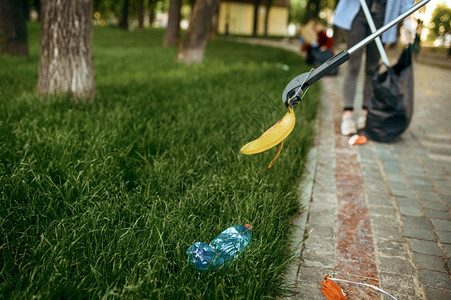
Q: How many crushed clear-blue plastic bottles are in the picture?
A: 1